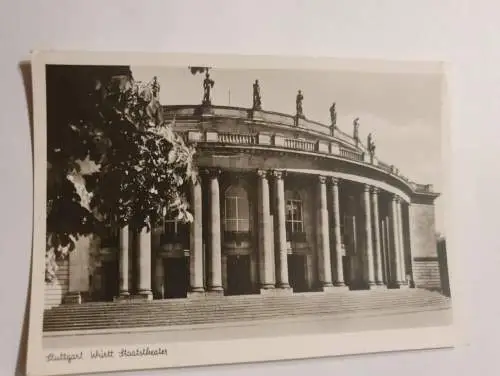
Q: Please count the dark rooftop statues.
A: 7